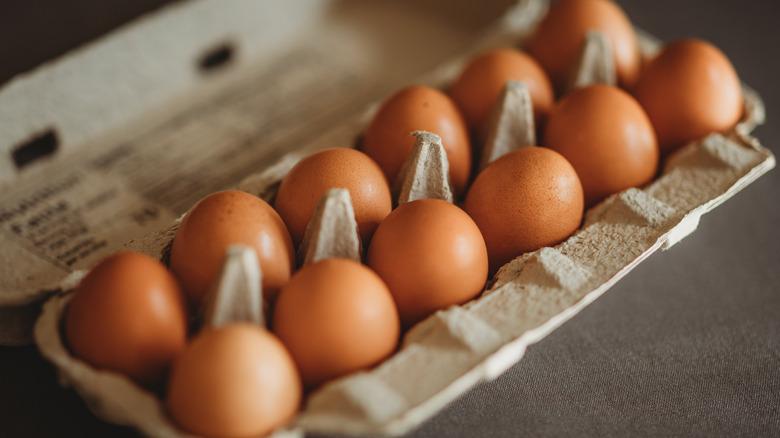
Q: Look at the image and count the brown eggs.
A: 12